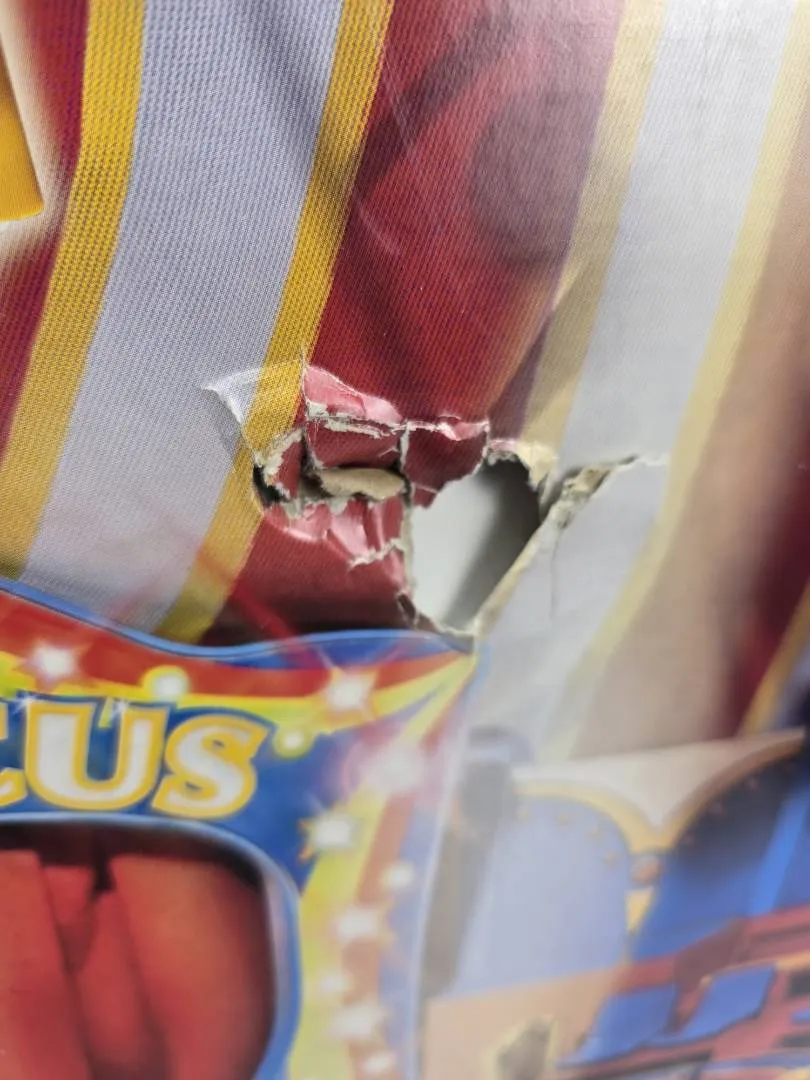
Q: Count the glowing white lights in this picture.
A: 11